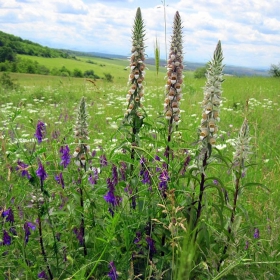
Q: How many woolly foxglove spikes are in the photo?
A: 5